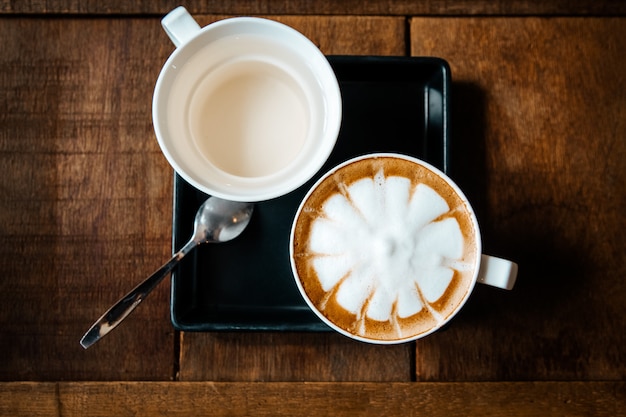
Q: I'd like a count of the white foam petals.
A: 11